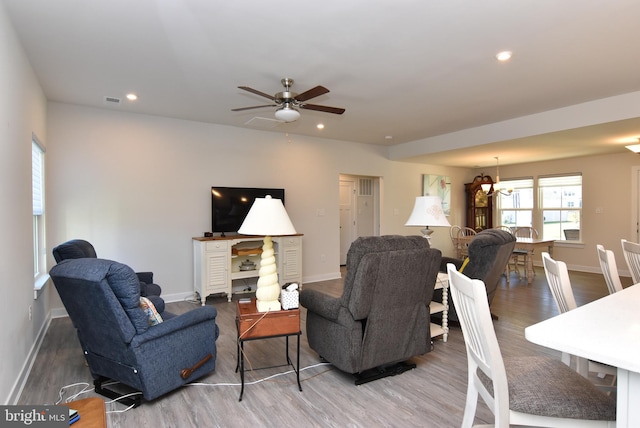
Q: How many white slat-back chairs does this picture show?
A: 4